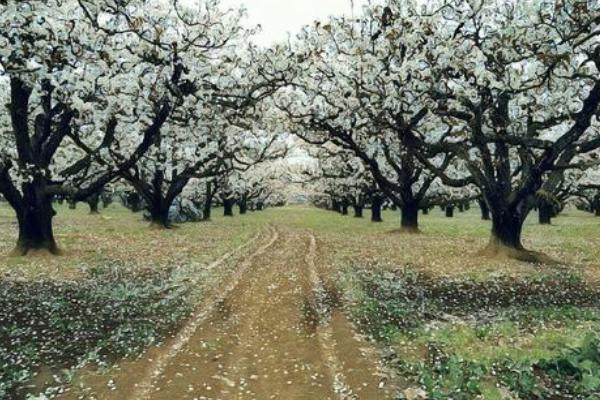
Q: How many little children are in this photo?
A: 0